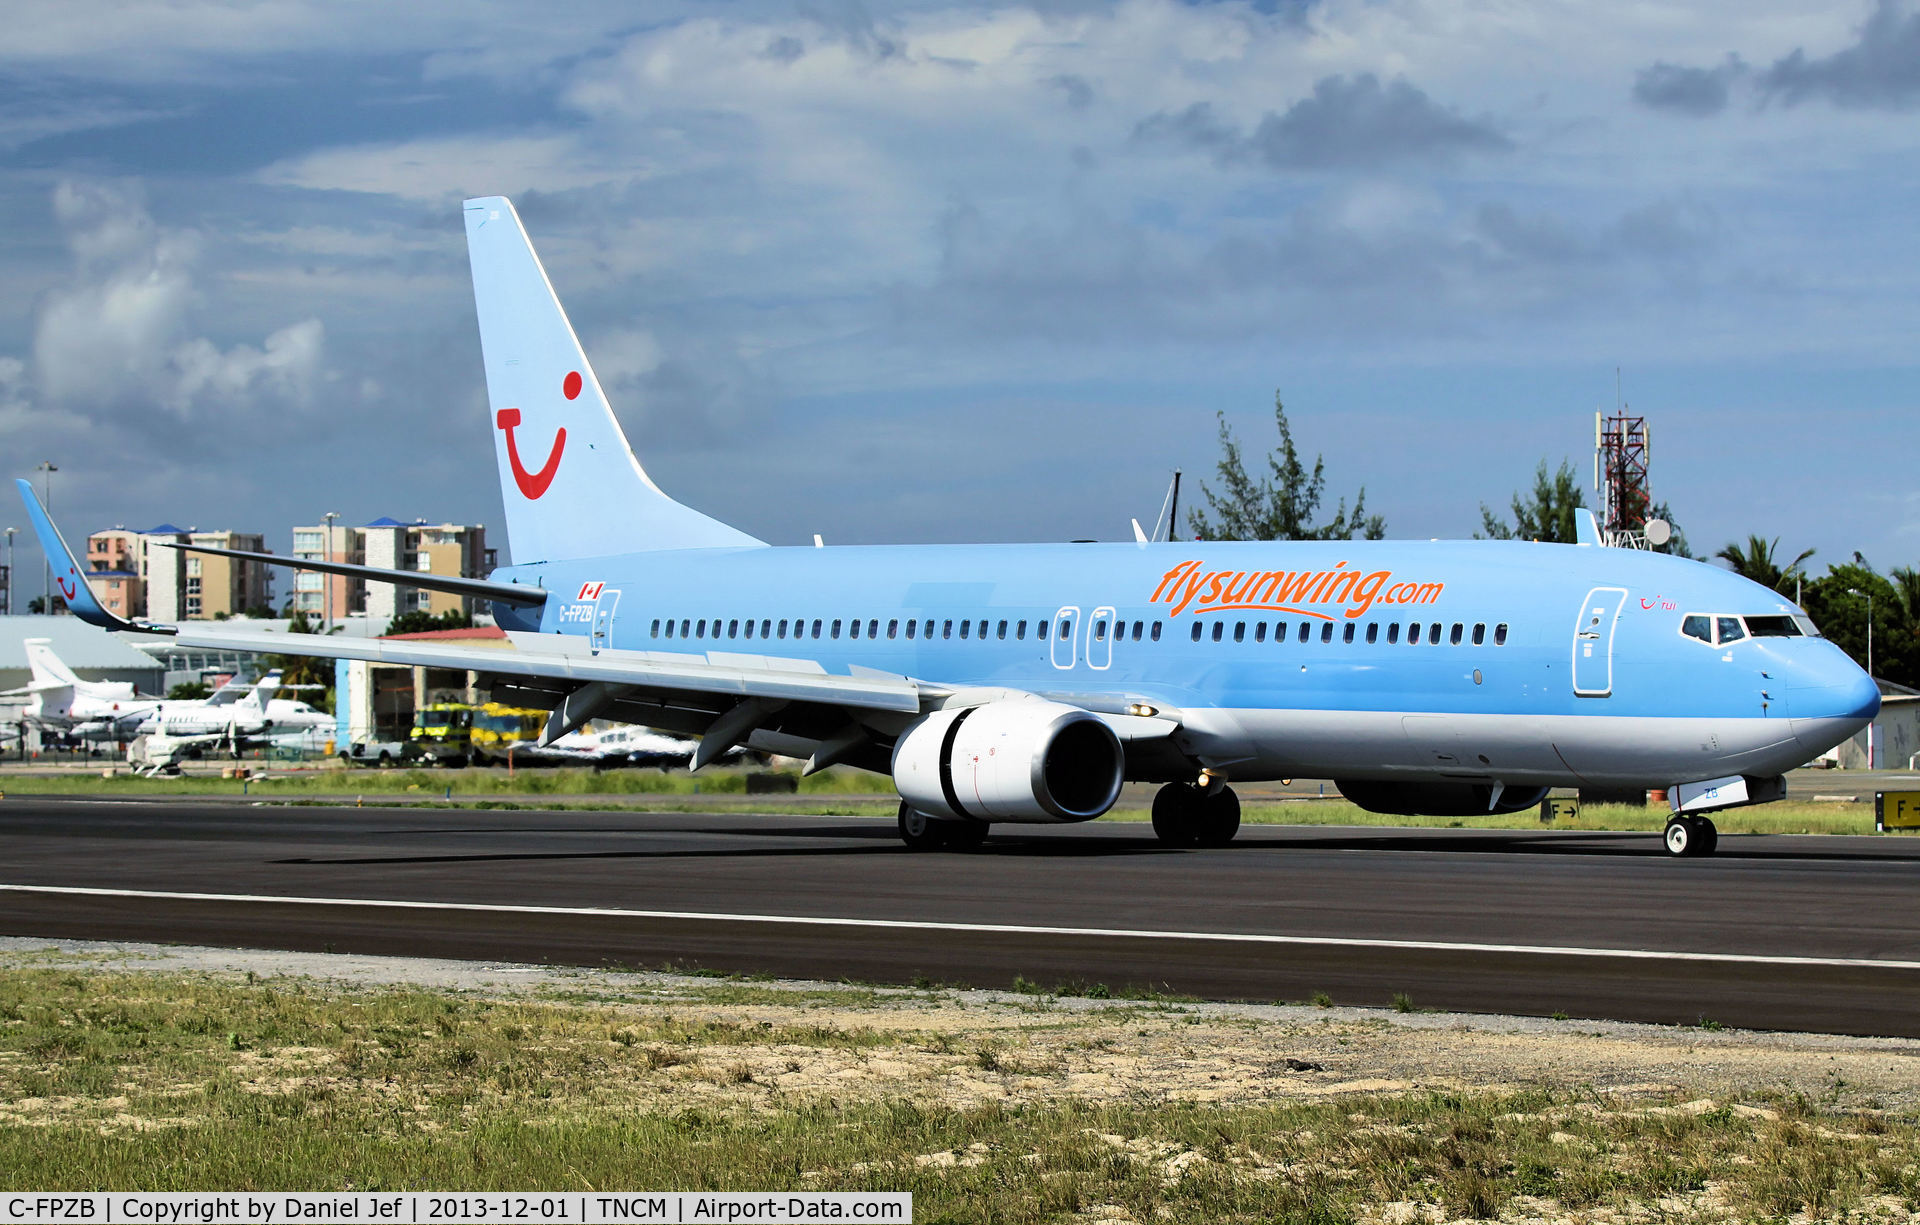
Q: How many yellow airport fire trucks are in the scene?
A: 2